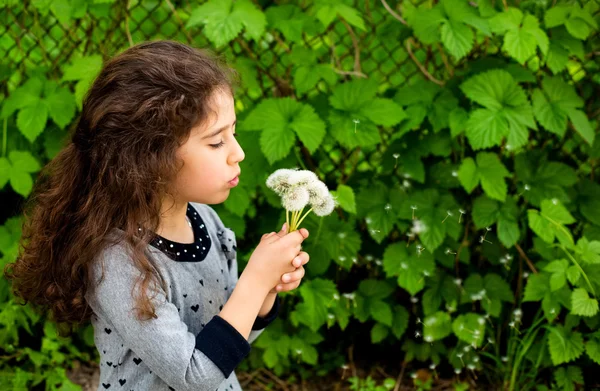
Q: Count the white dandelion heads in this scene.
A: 5